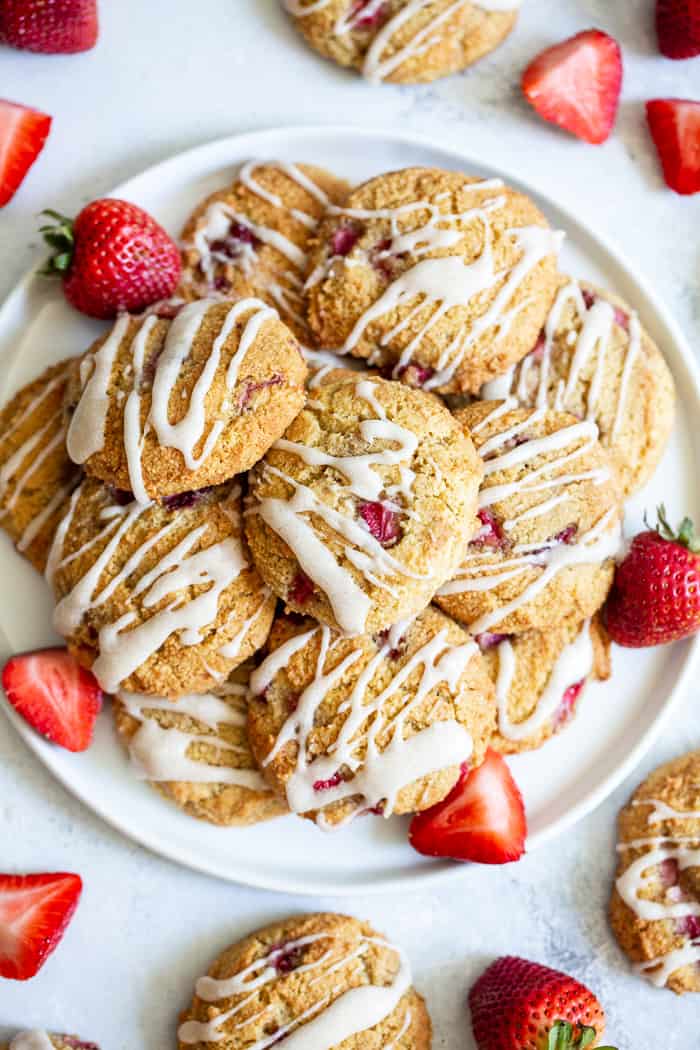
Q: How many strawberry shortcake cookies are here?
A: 15